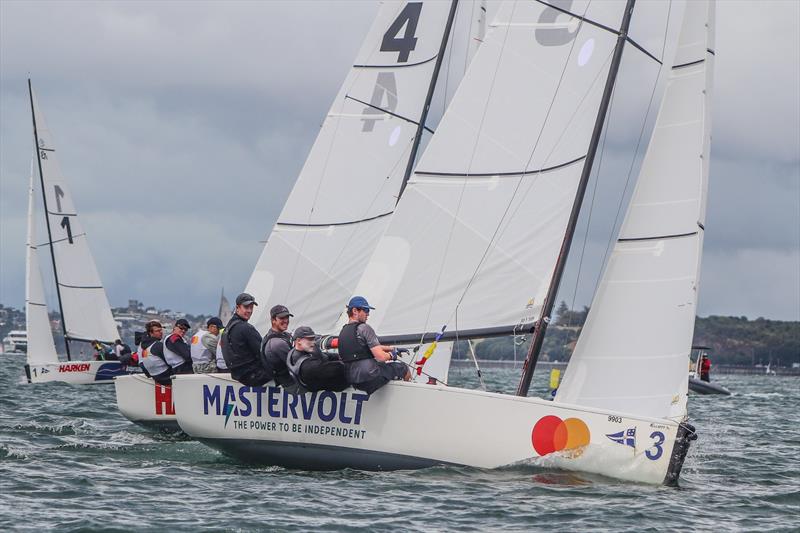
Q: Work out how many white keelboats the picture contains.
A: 3